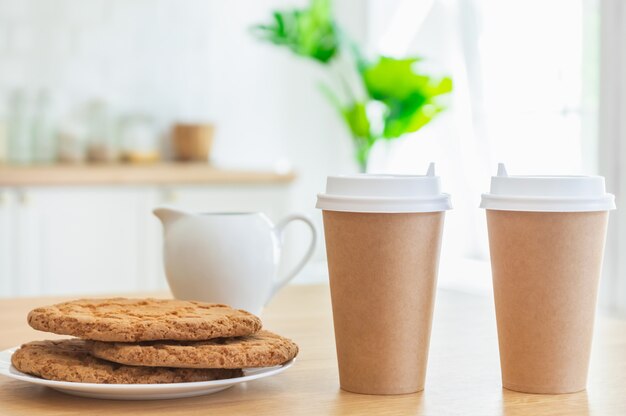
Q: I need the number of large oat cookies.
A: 3